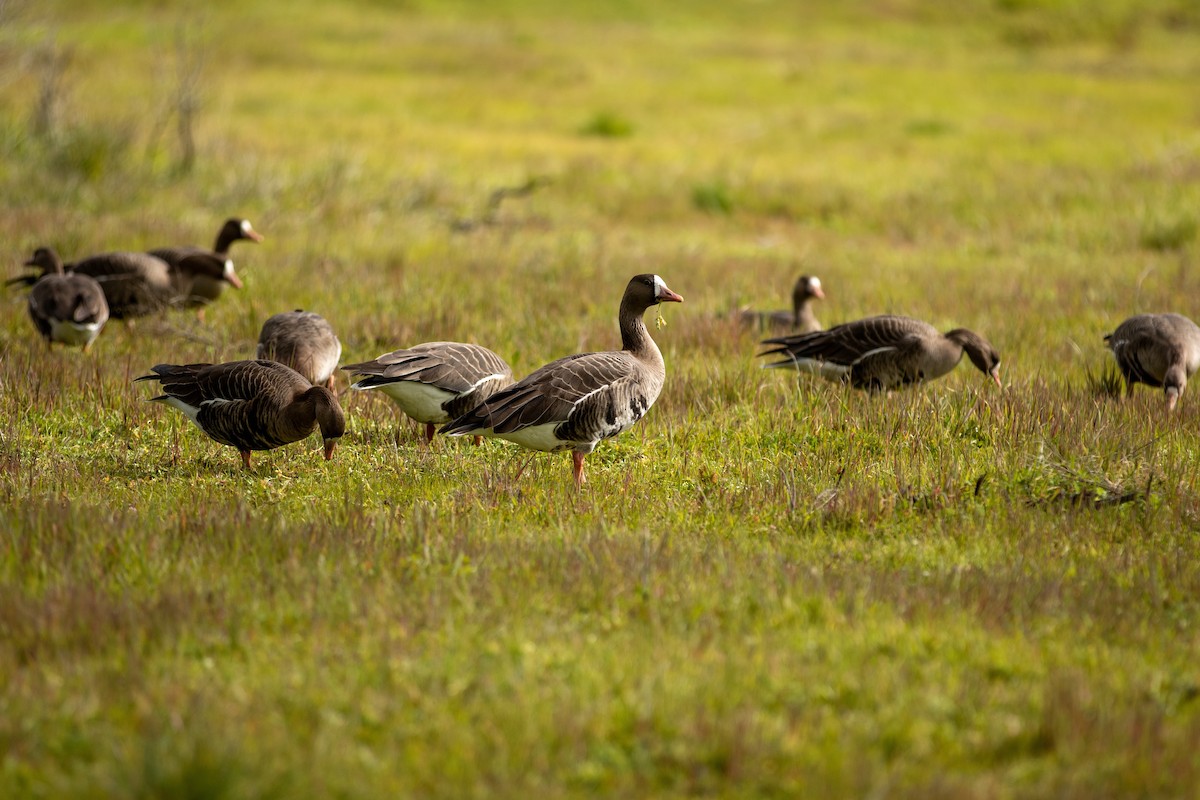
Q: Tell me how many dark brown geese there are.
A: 10